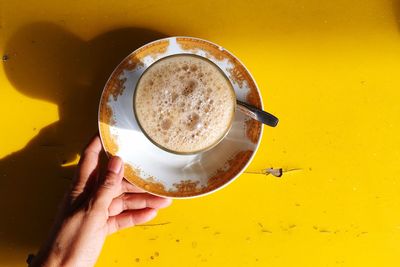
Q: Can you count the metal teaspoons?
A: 1